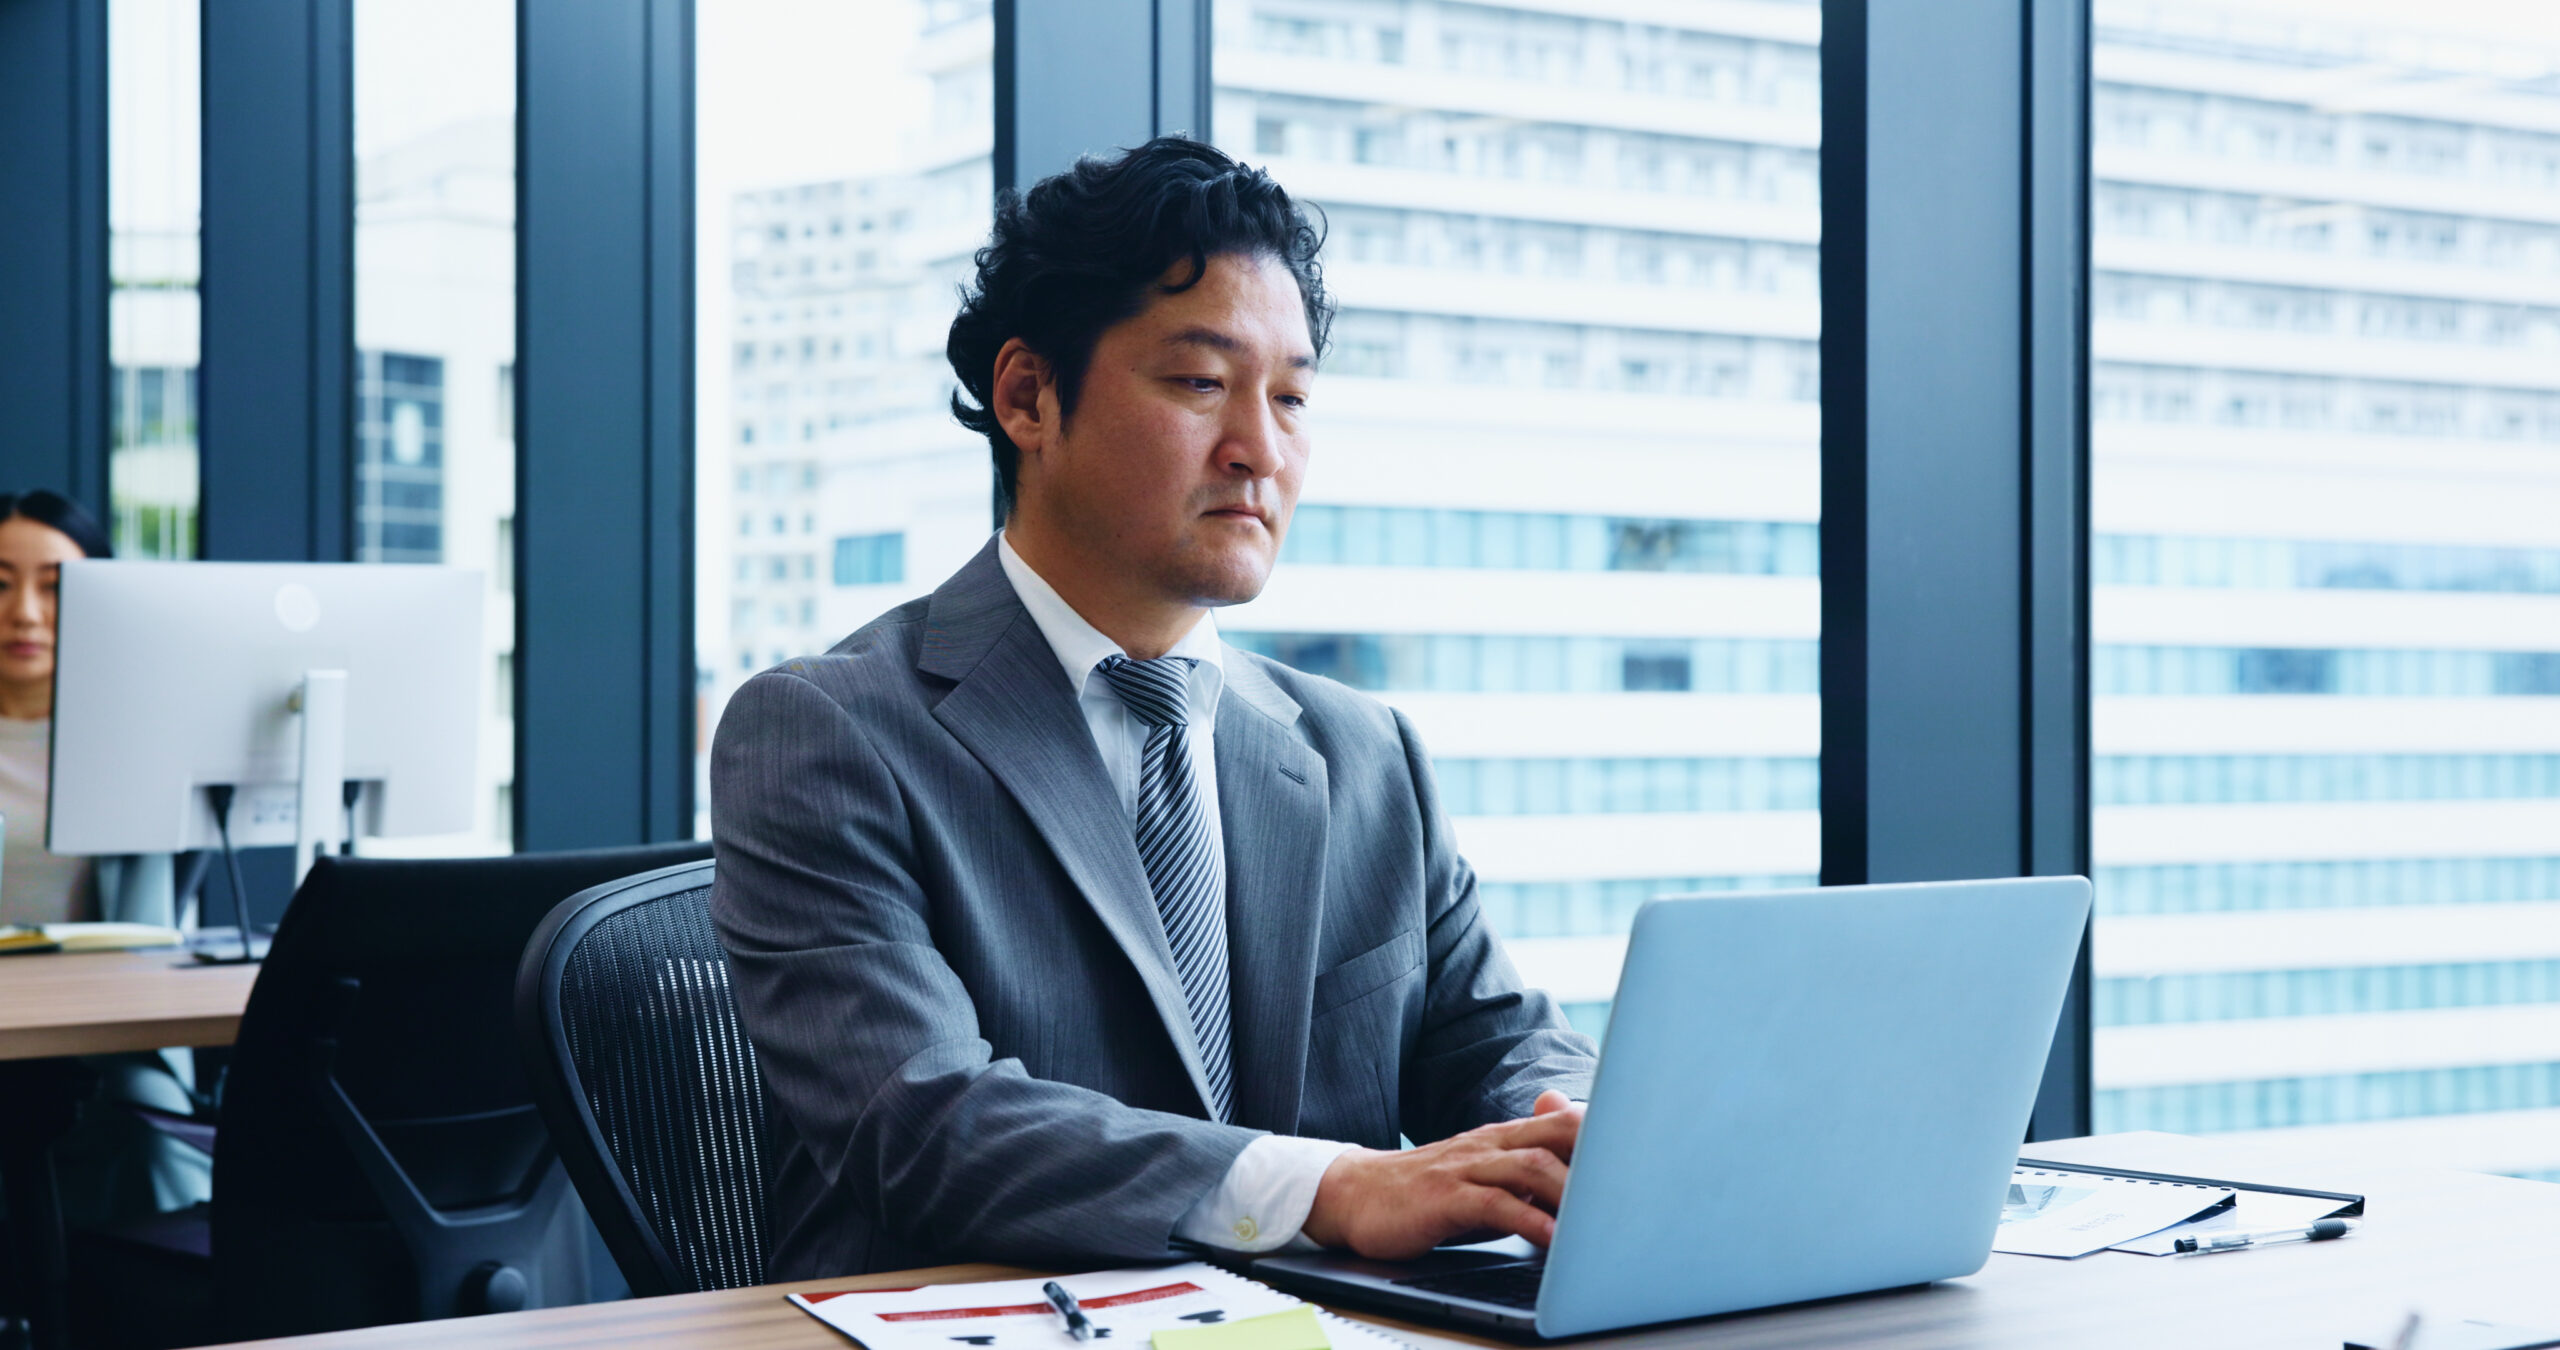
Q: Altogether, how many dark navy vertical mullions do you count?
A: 5